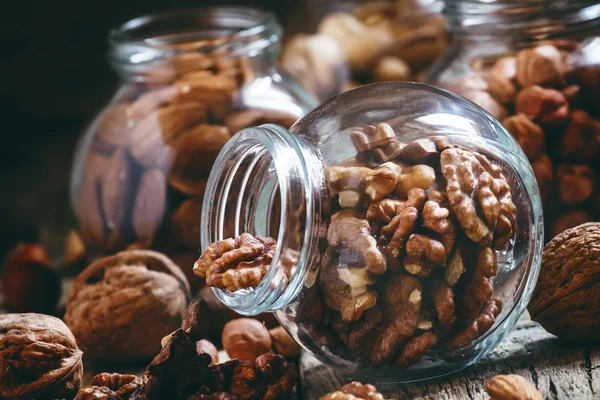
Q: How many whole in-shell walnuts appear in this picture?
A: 3